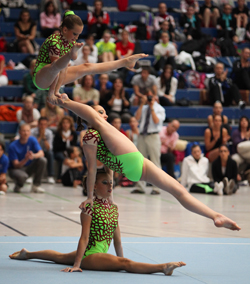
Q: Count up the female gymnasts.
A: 3